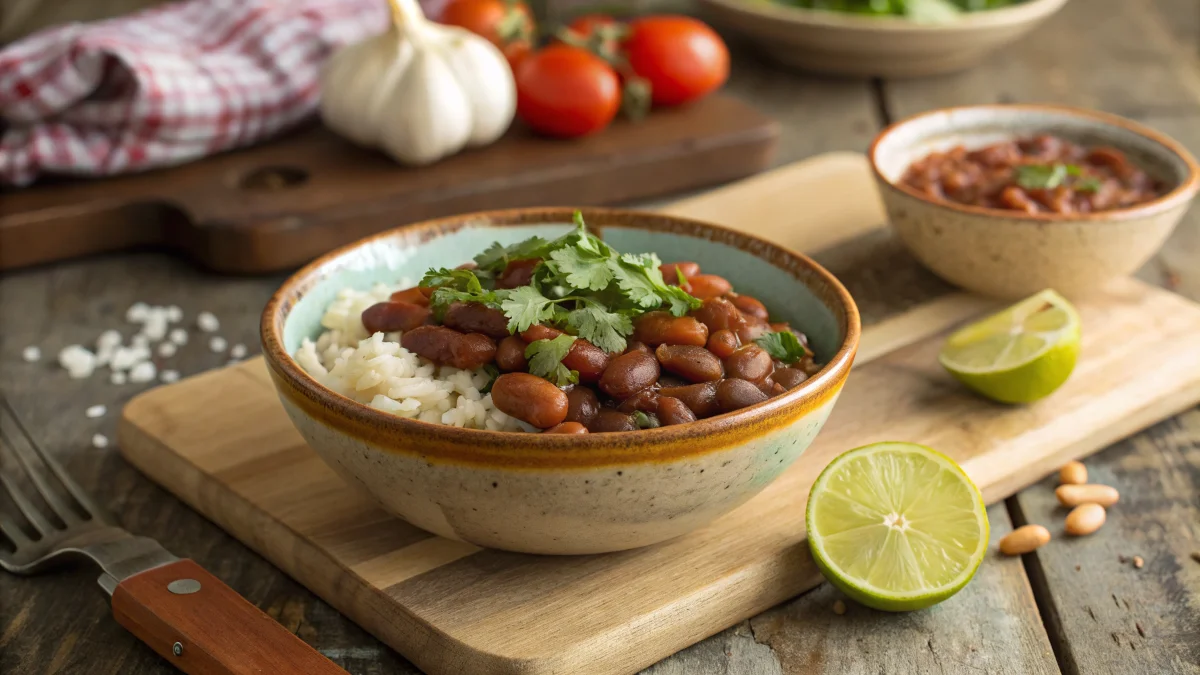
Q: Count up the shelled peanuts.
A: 4